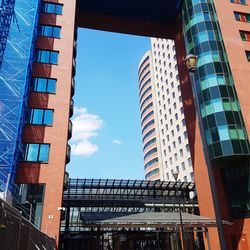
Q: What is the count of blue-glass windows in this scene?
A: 6